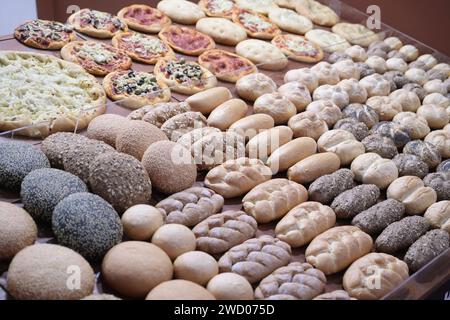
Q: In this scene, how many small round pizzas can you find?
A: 12